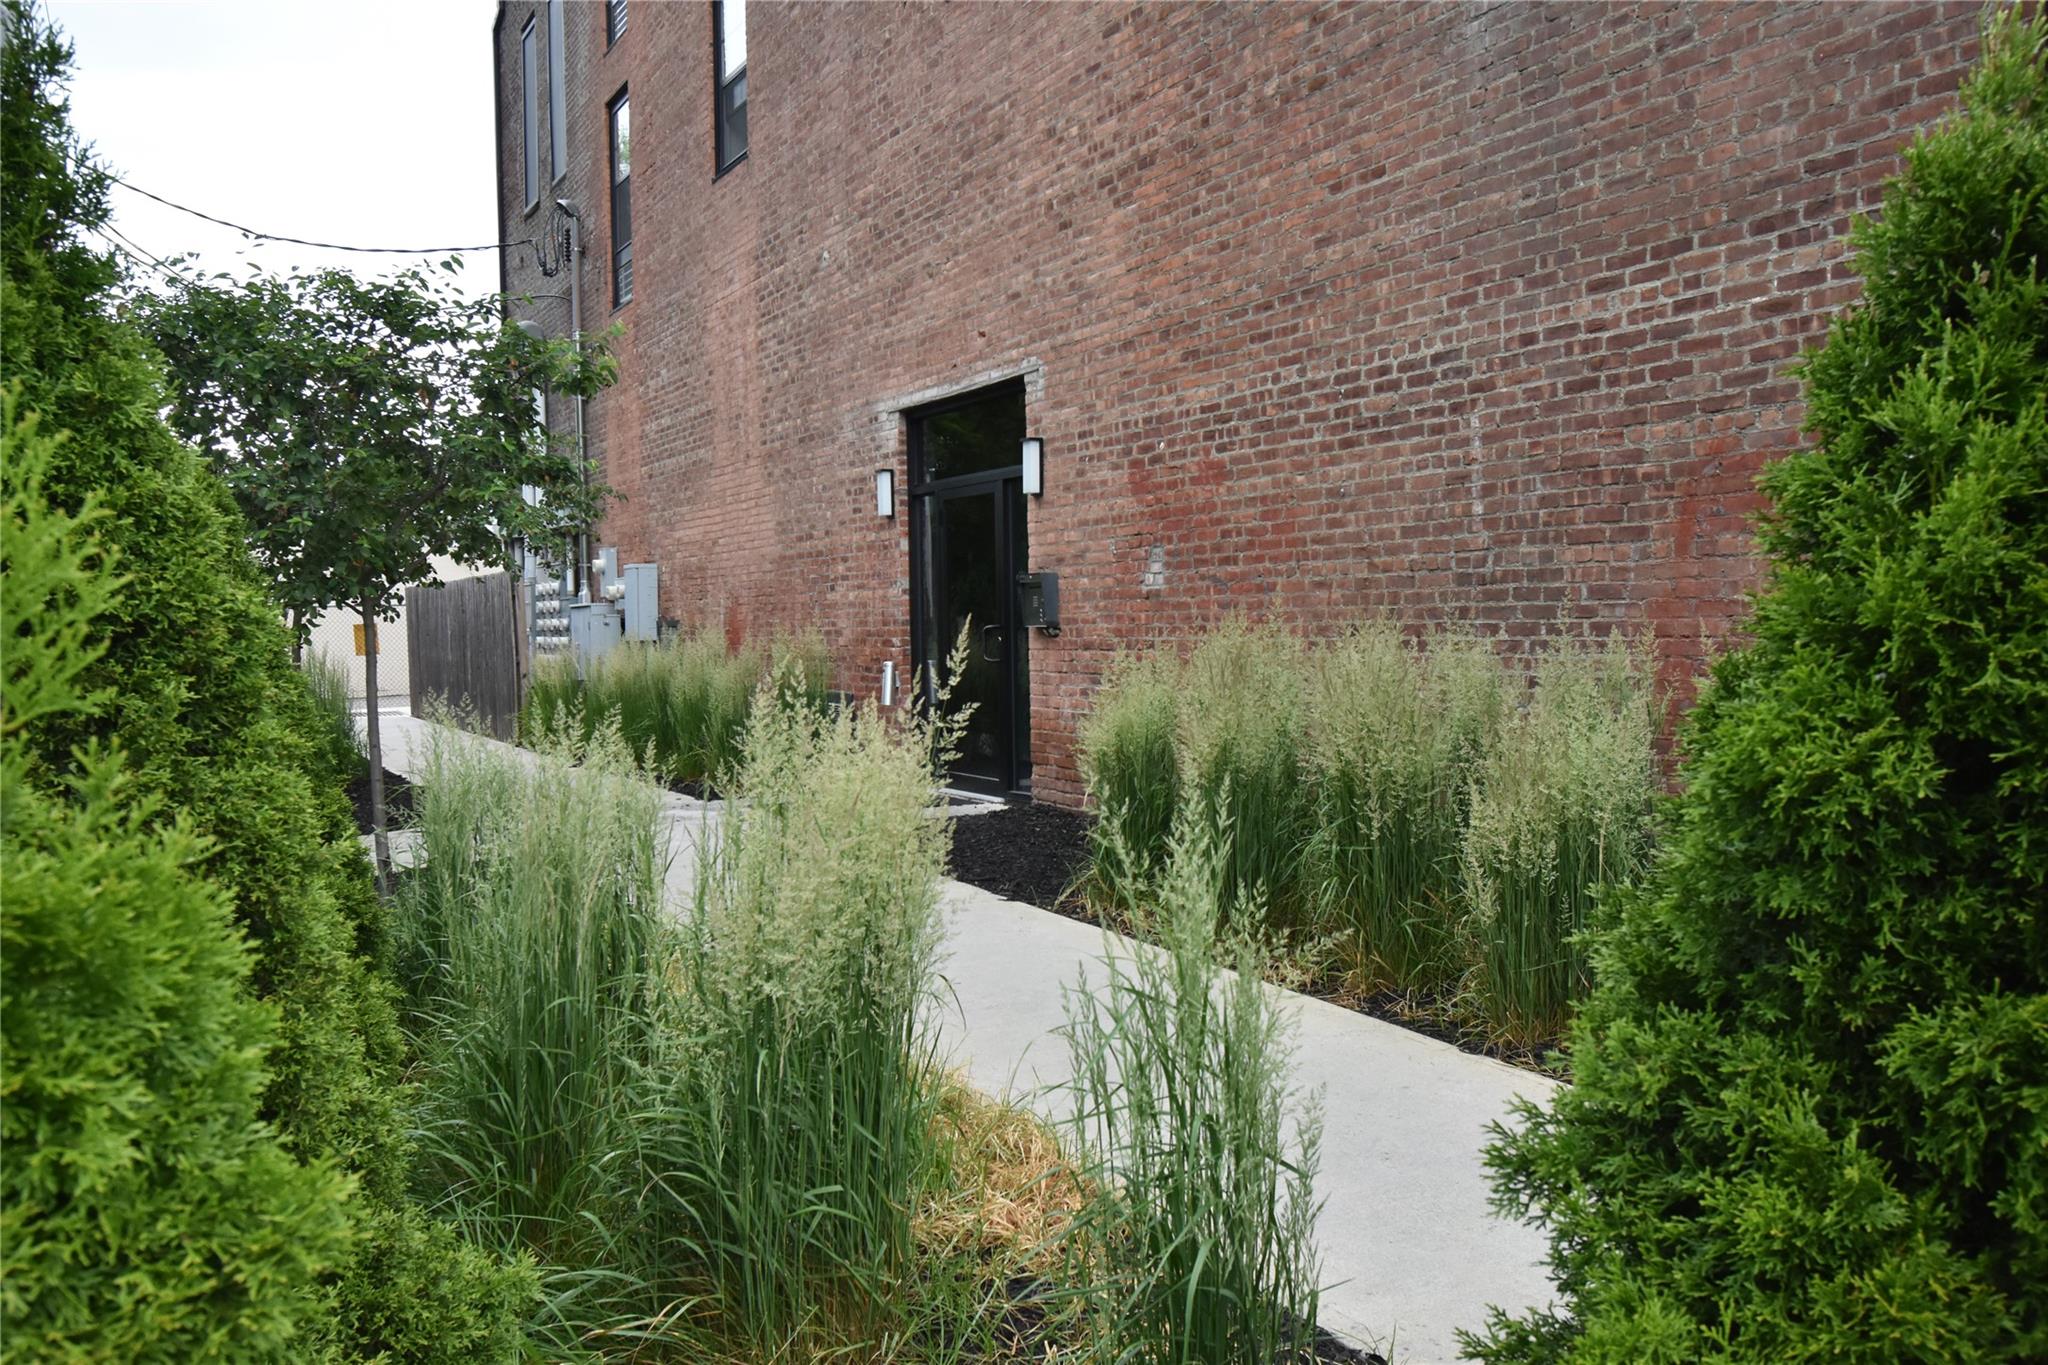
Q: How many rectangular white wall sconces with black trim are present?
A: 2